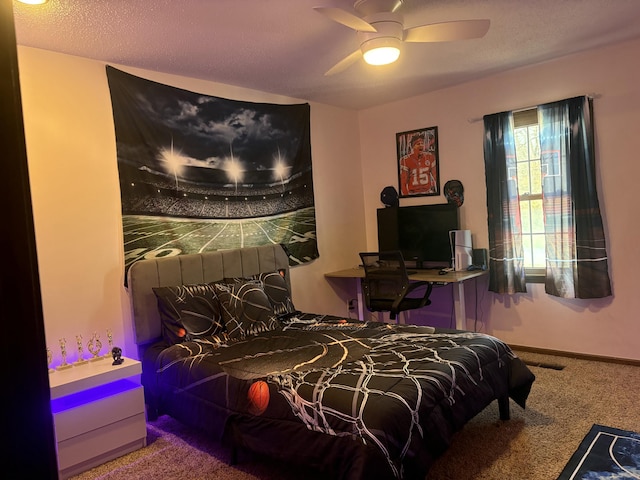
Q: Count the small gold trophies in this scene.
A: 5